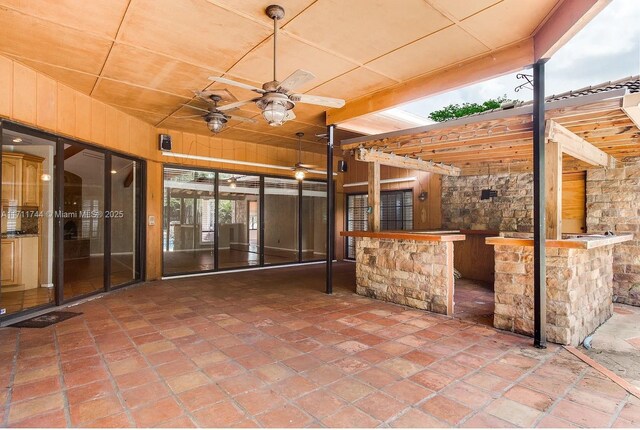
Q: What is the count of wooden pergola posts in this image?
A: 2